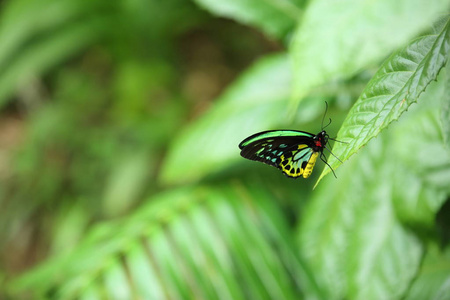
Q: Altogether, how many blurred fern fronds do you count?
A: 1